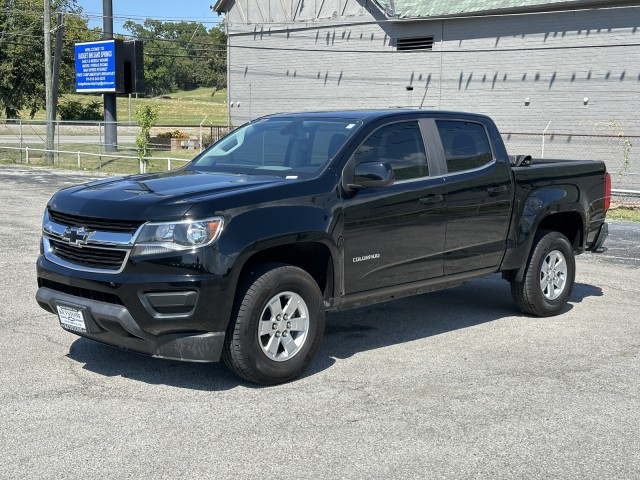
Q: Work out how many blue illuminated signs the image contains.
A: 1